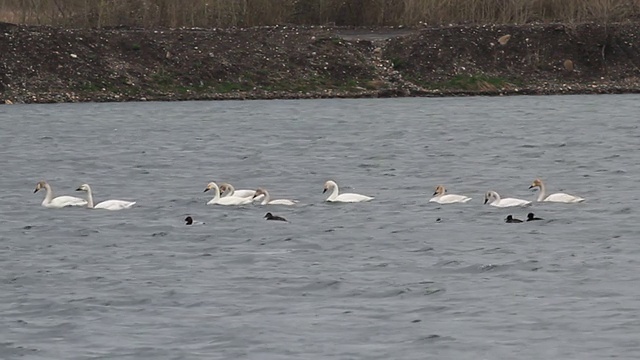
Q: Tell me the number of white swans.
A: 9